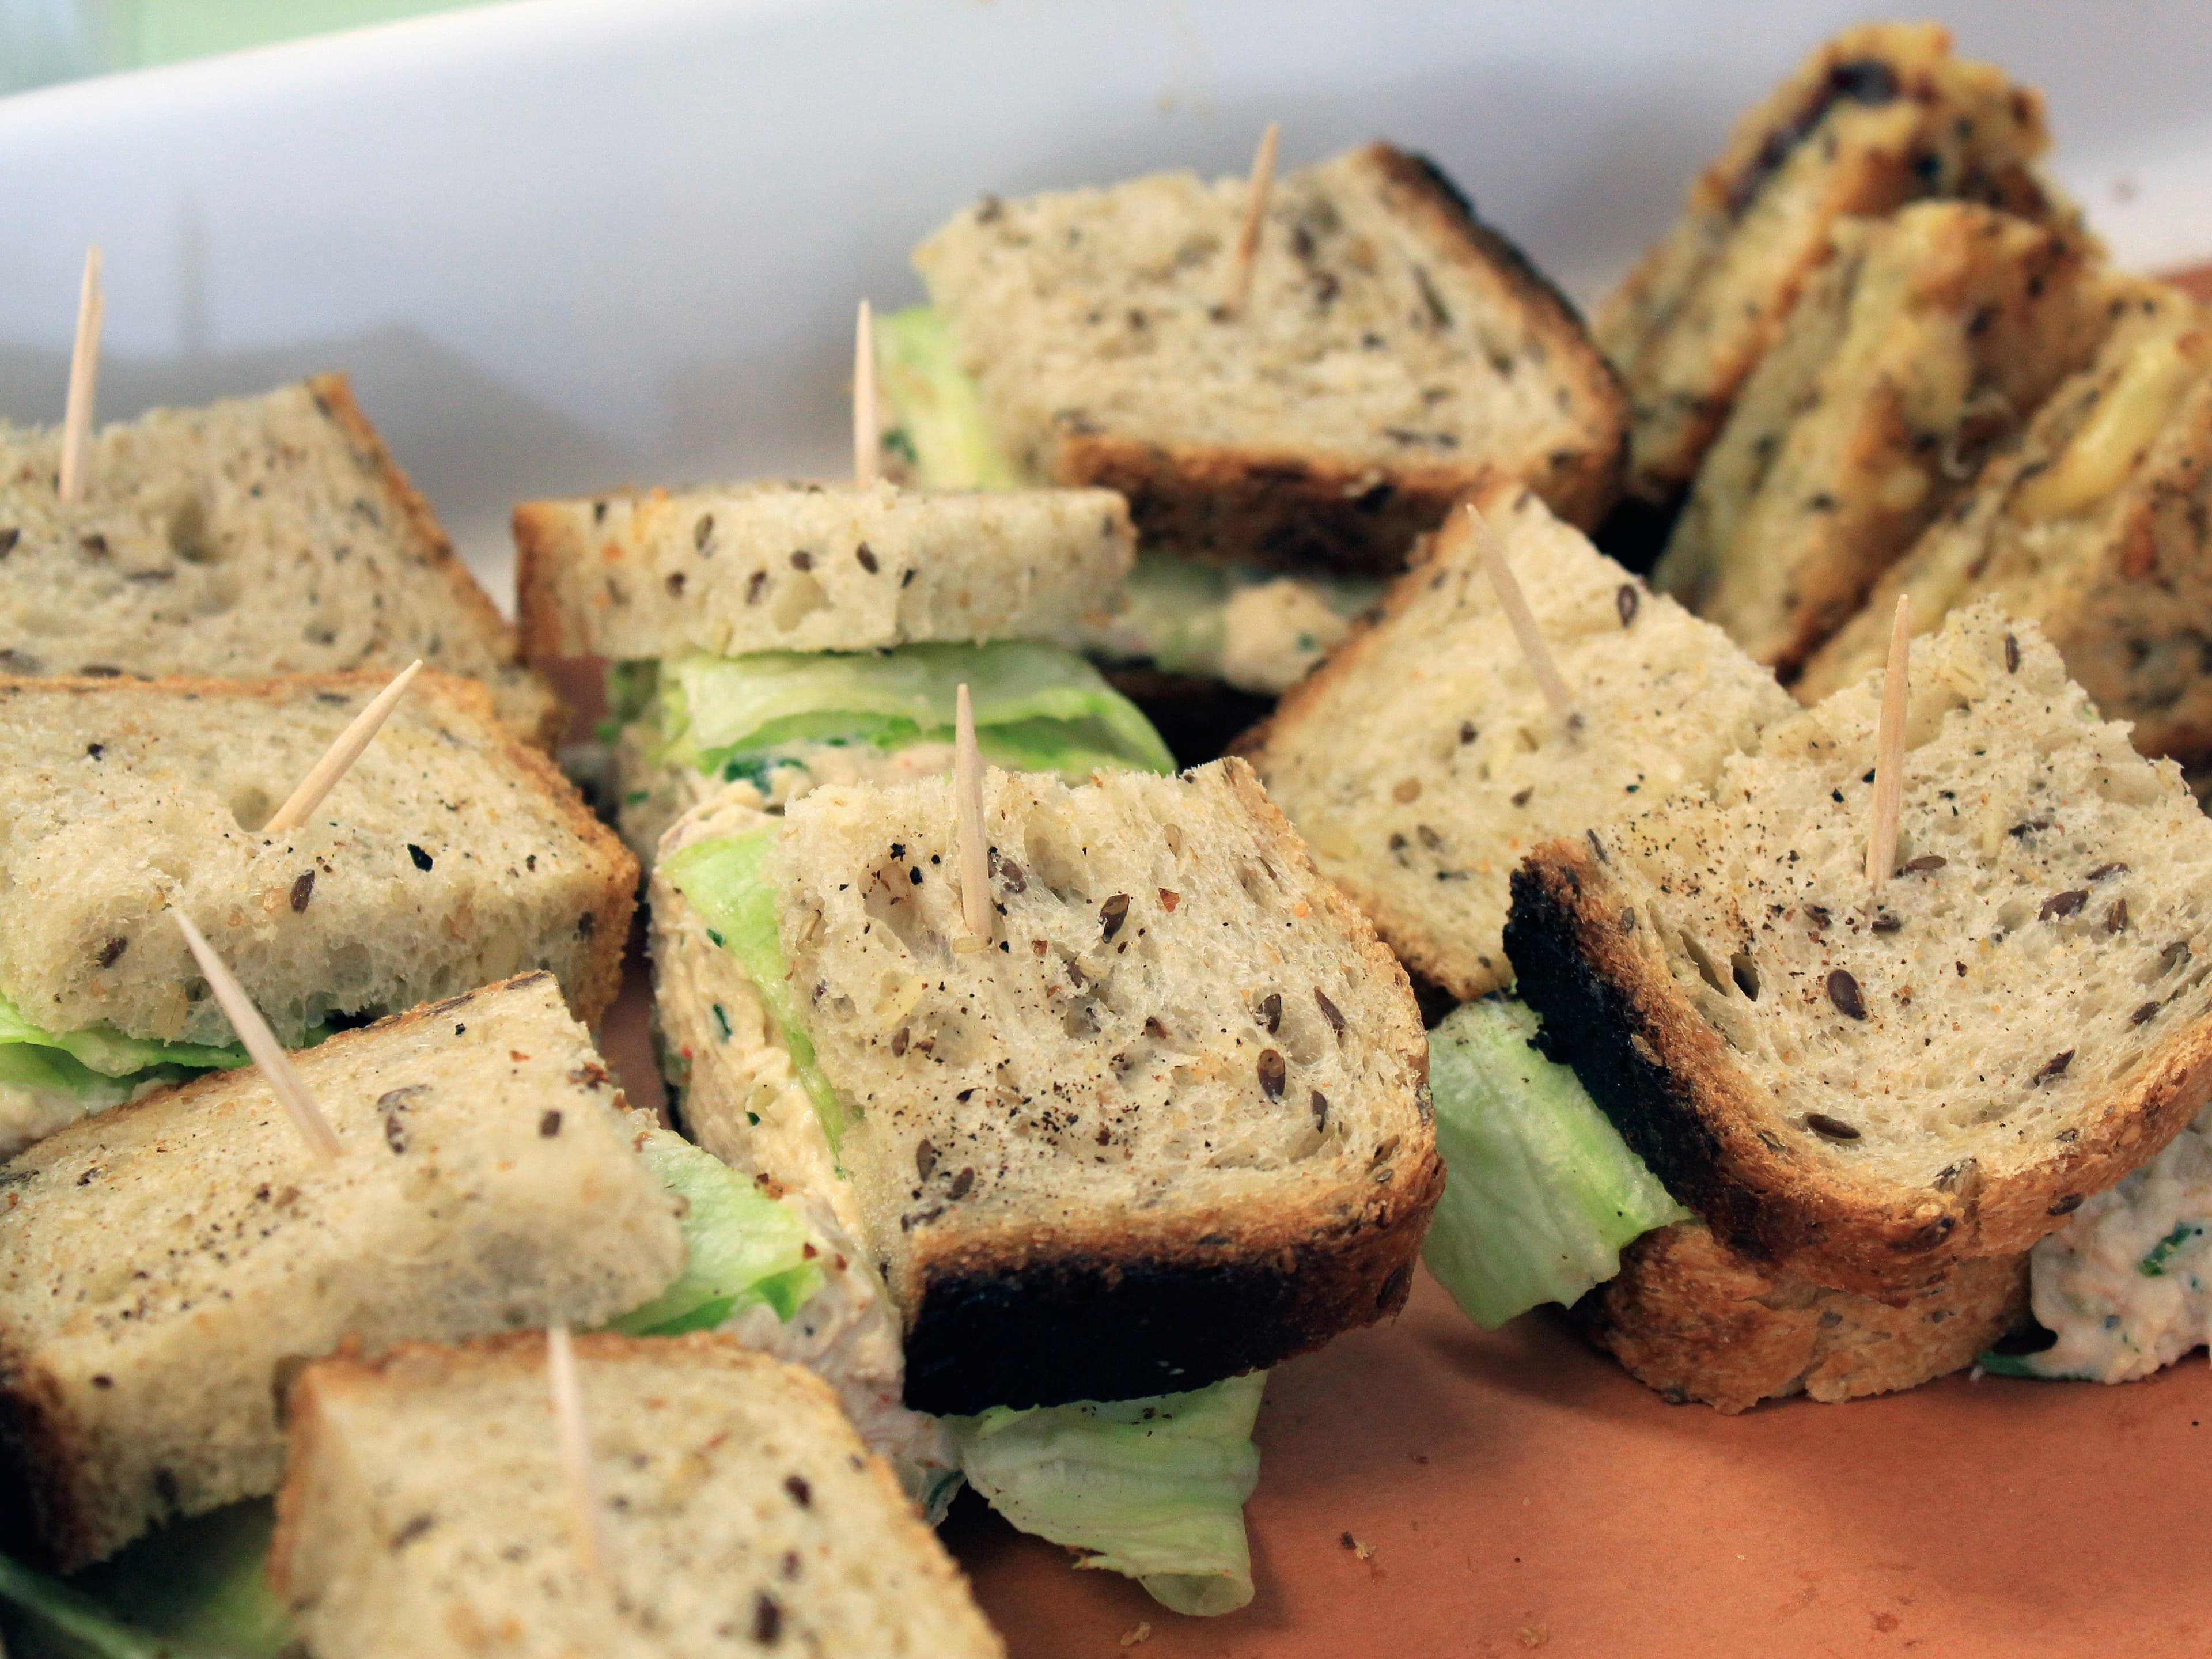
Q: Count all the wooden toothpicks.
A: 9